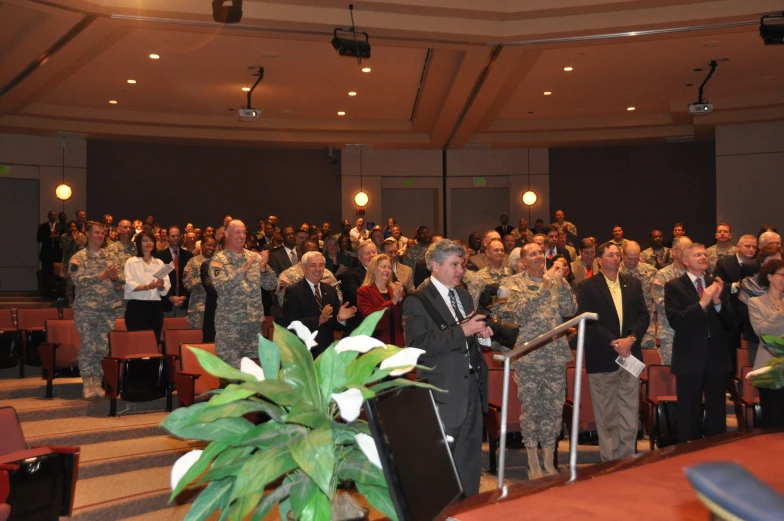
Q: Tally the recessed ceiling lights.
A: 10